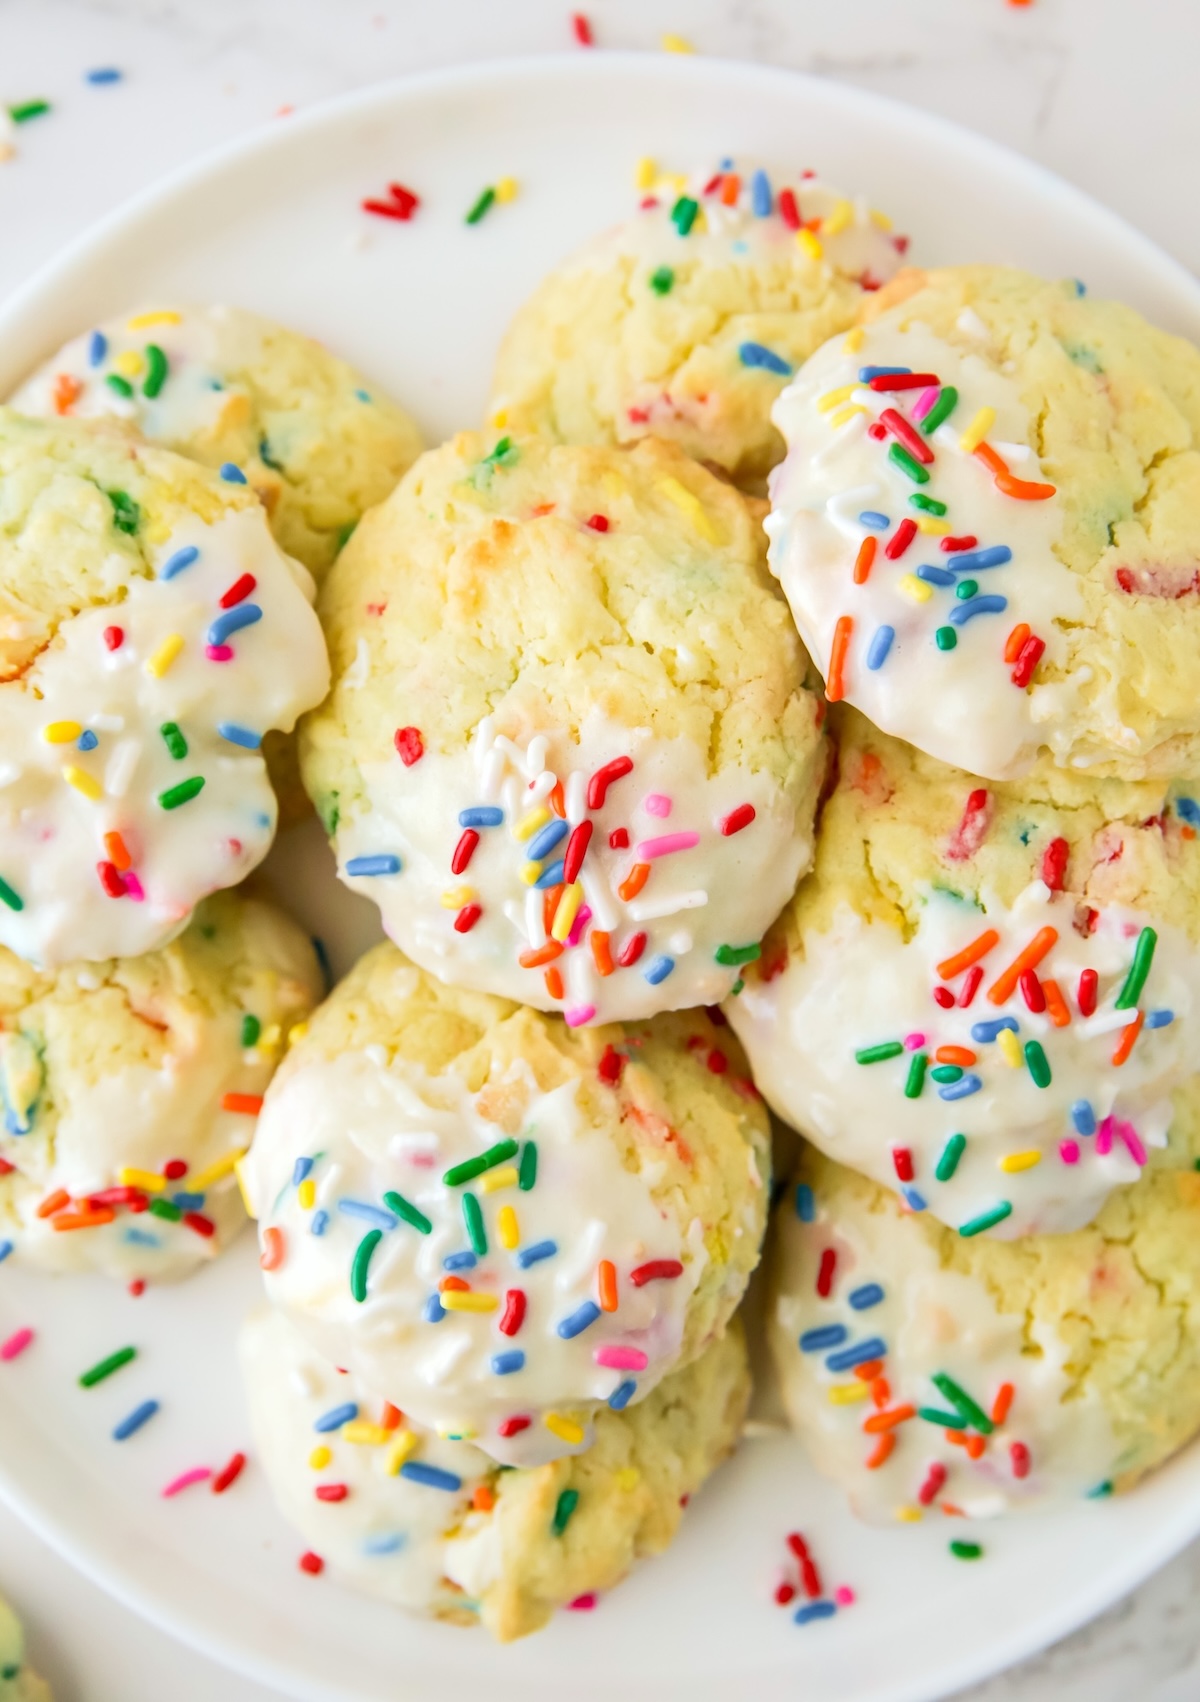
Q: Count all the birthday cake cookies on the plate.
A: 10